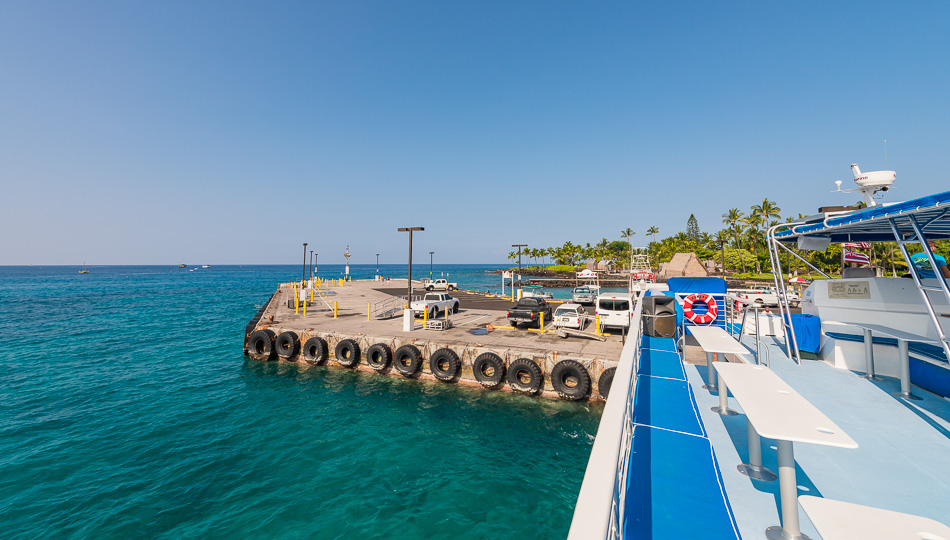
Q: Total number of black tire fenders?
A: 11